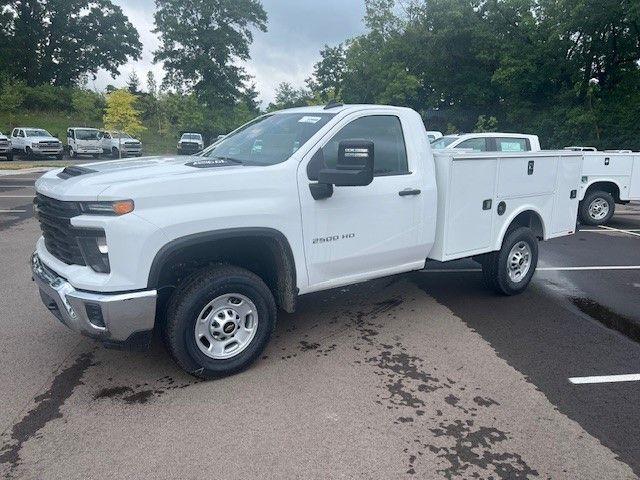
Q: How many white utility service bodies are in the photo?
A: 2